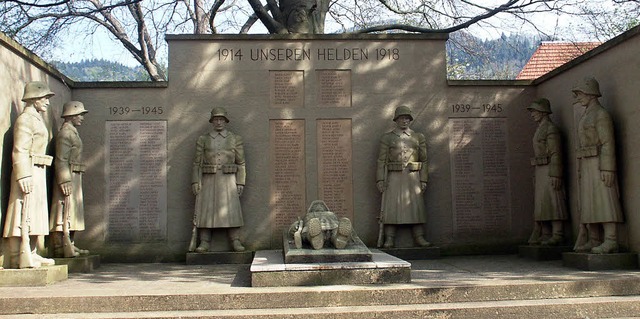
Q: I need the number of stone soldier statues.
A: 7